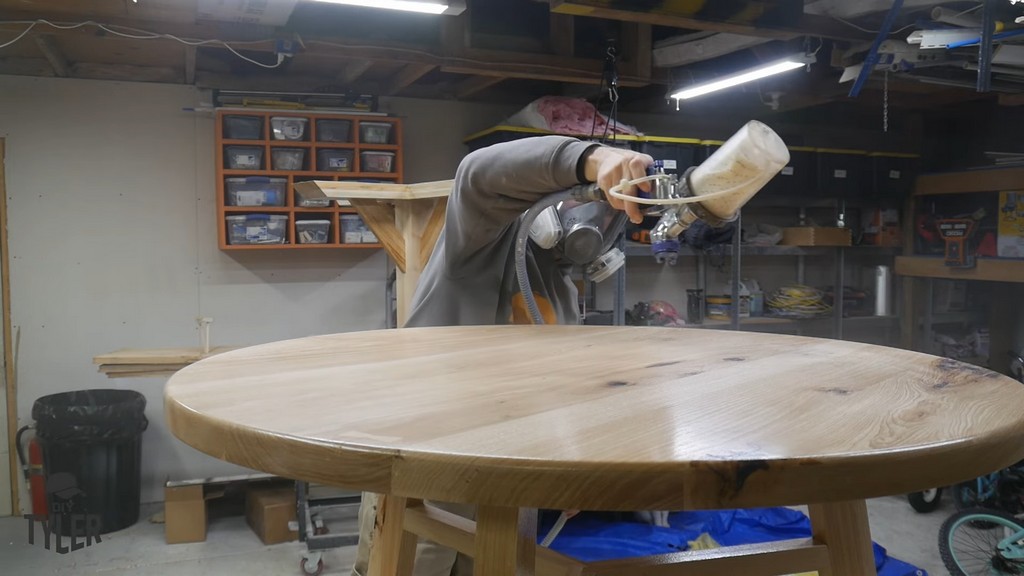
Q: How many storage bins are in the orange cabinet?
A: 14